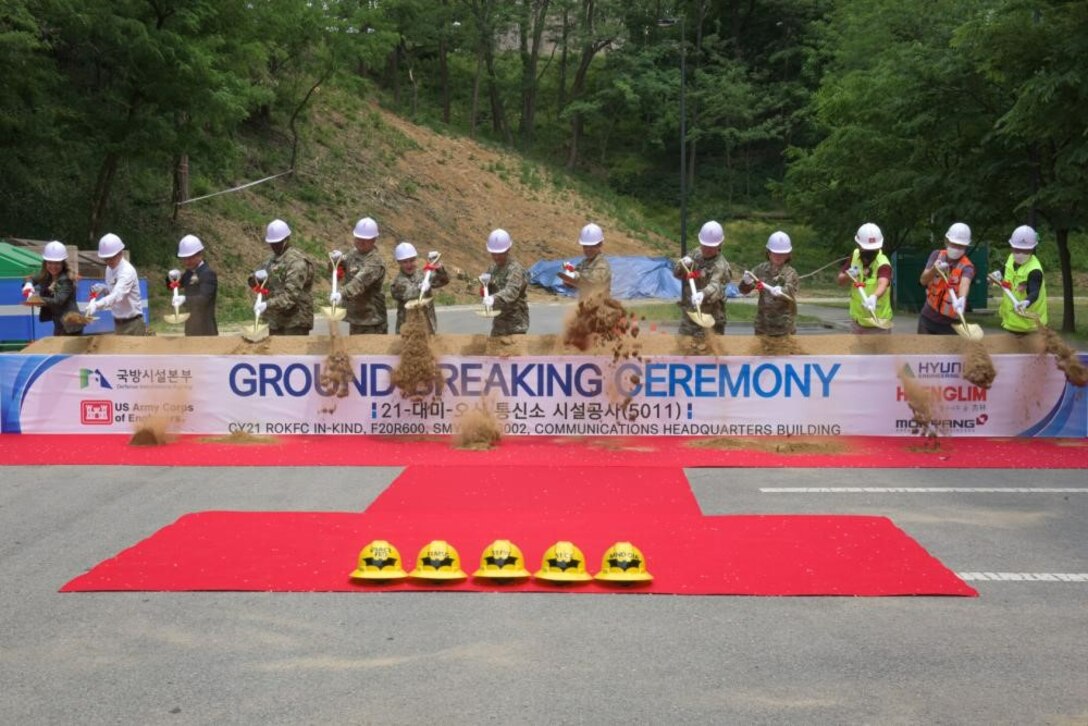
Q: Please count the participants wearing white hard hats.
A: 13